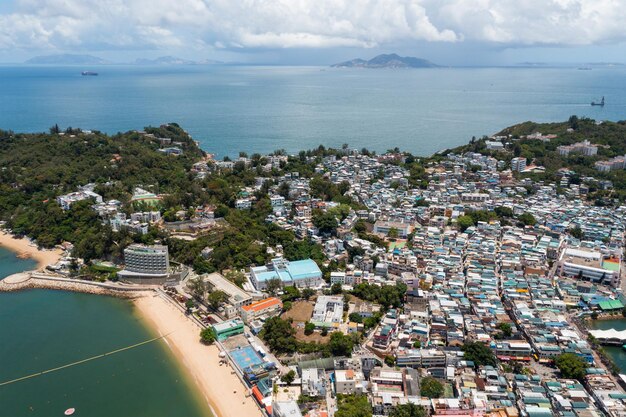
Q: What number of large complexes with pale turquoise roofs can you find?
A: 1